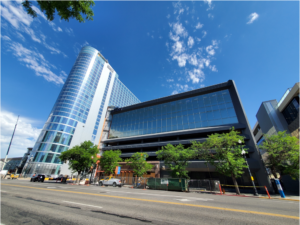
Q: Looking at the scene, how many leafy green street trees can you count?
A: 6